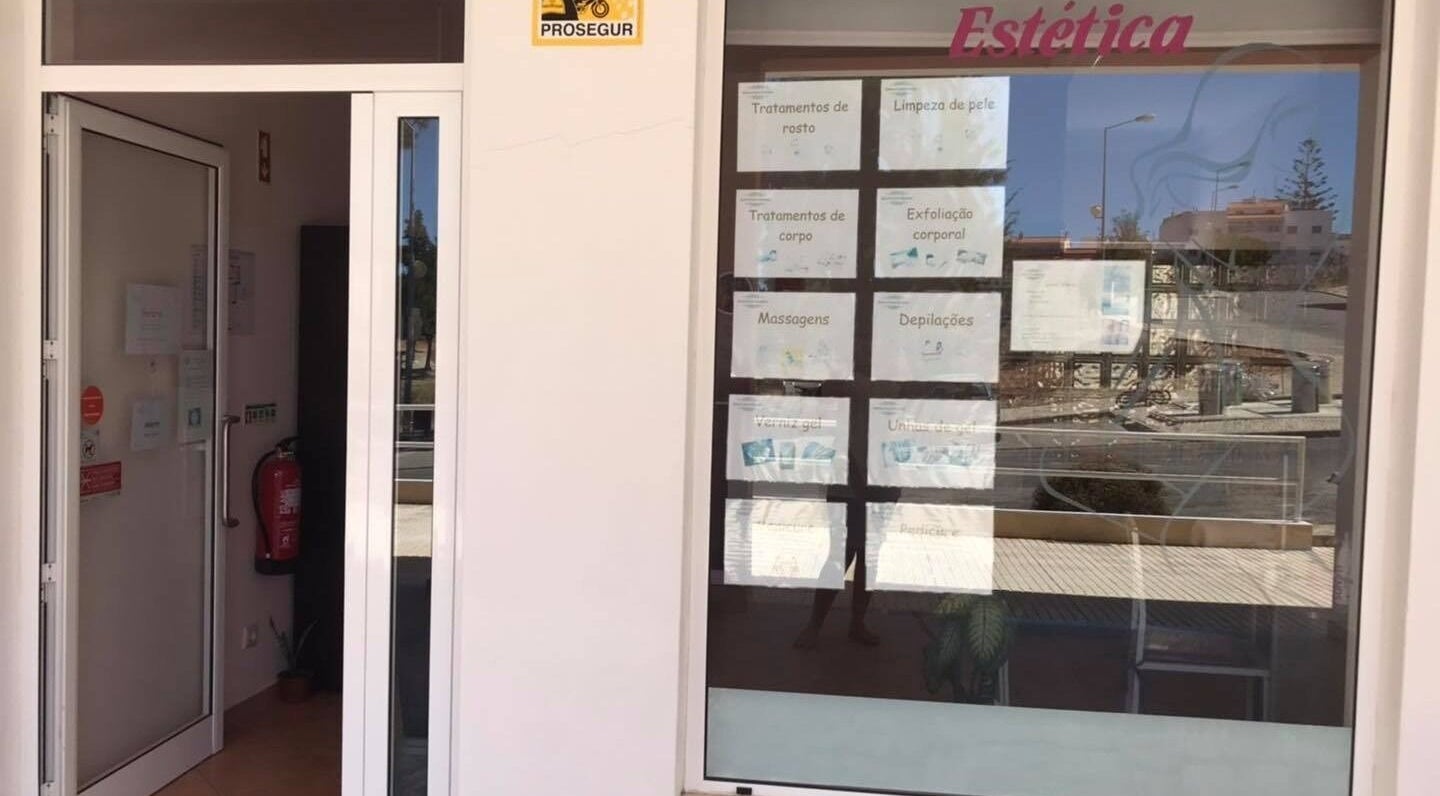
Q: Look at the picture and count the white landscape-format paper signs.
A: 11